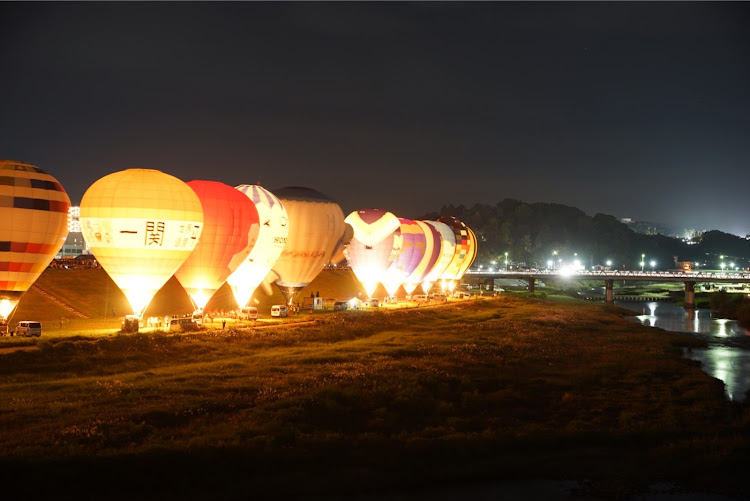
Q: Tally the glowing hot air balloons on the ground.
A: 11